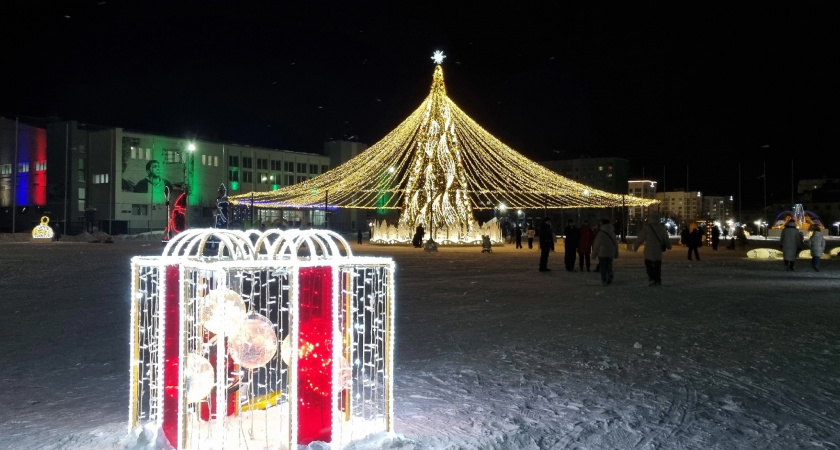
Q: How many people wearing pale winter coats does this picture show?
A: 4